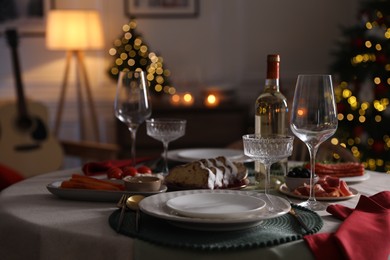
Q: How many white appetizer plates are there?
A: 2